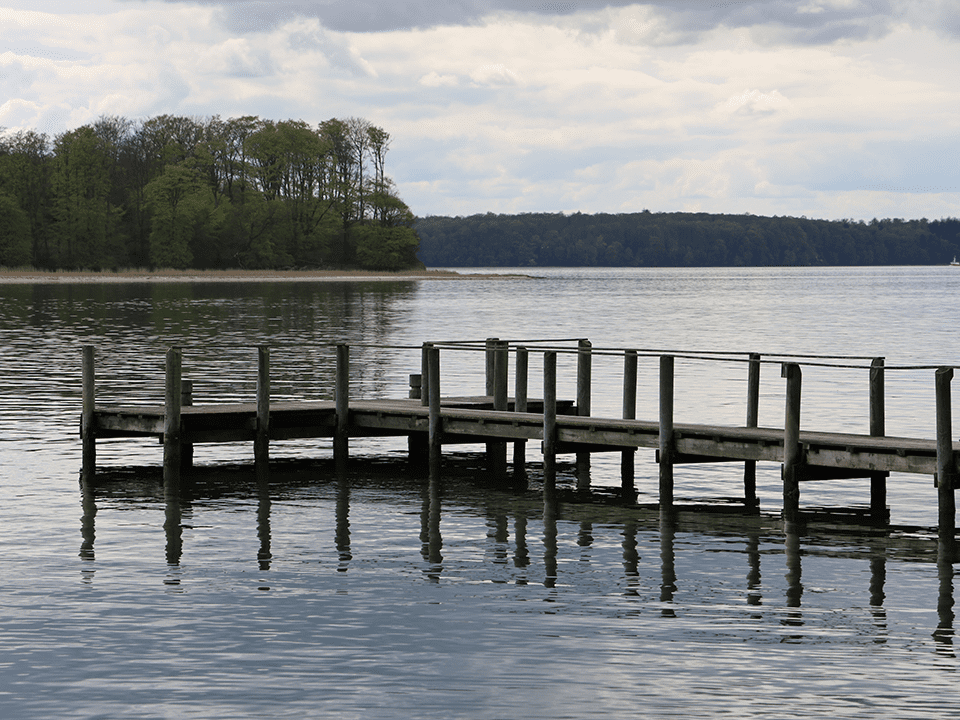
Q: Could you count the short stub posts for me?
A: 2